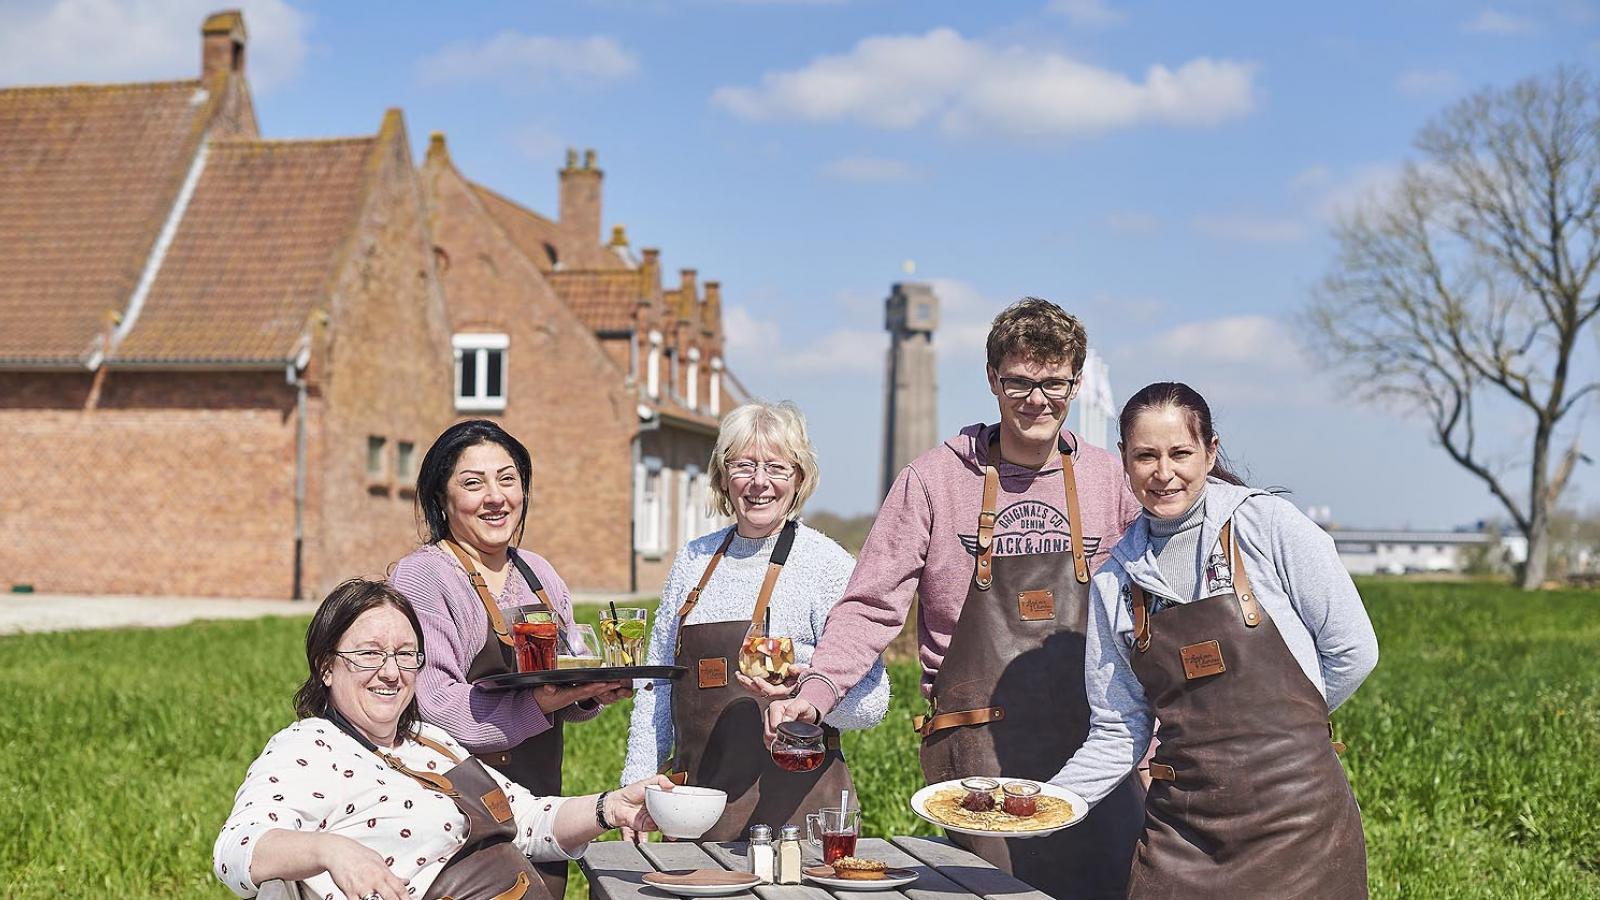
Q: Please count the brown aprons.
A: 5